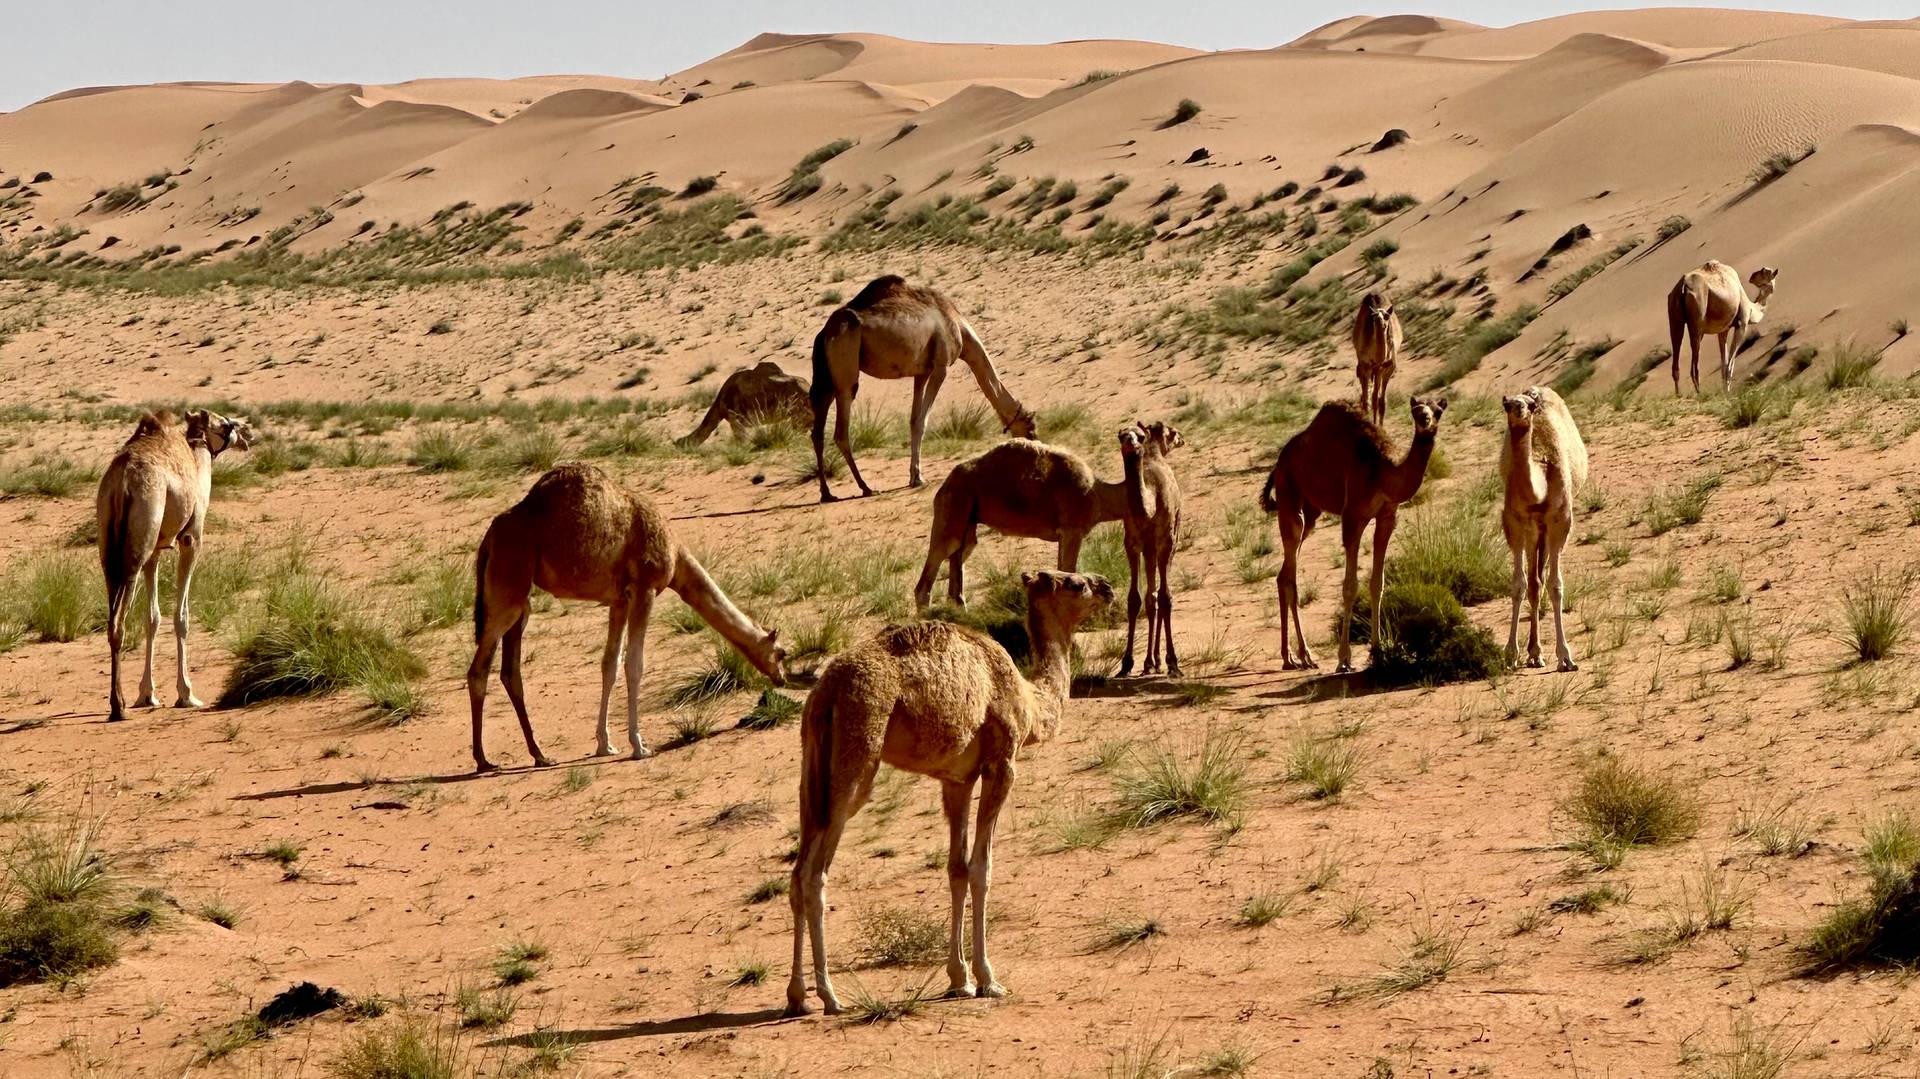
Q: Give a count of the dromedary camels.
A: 11